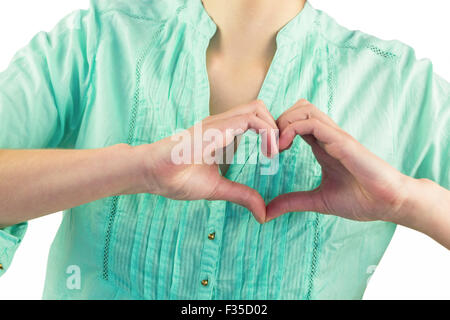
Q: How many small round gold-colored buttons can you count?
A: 2